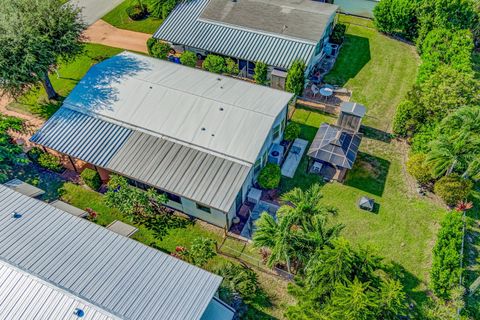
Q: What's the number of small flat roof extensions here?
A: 3